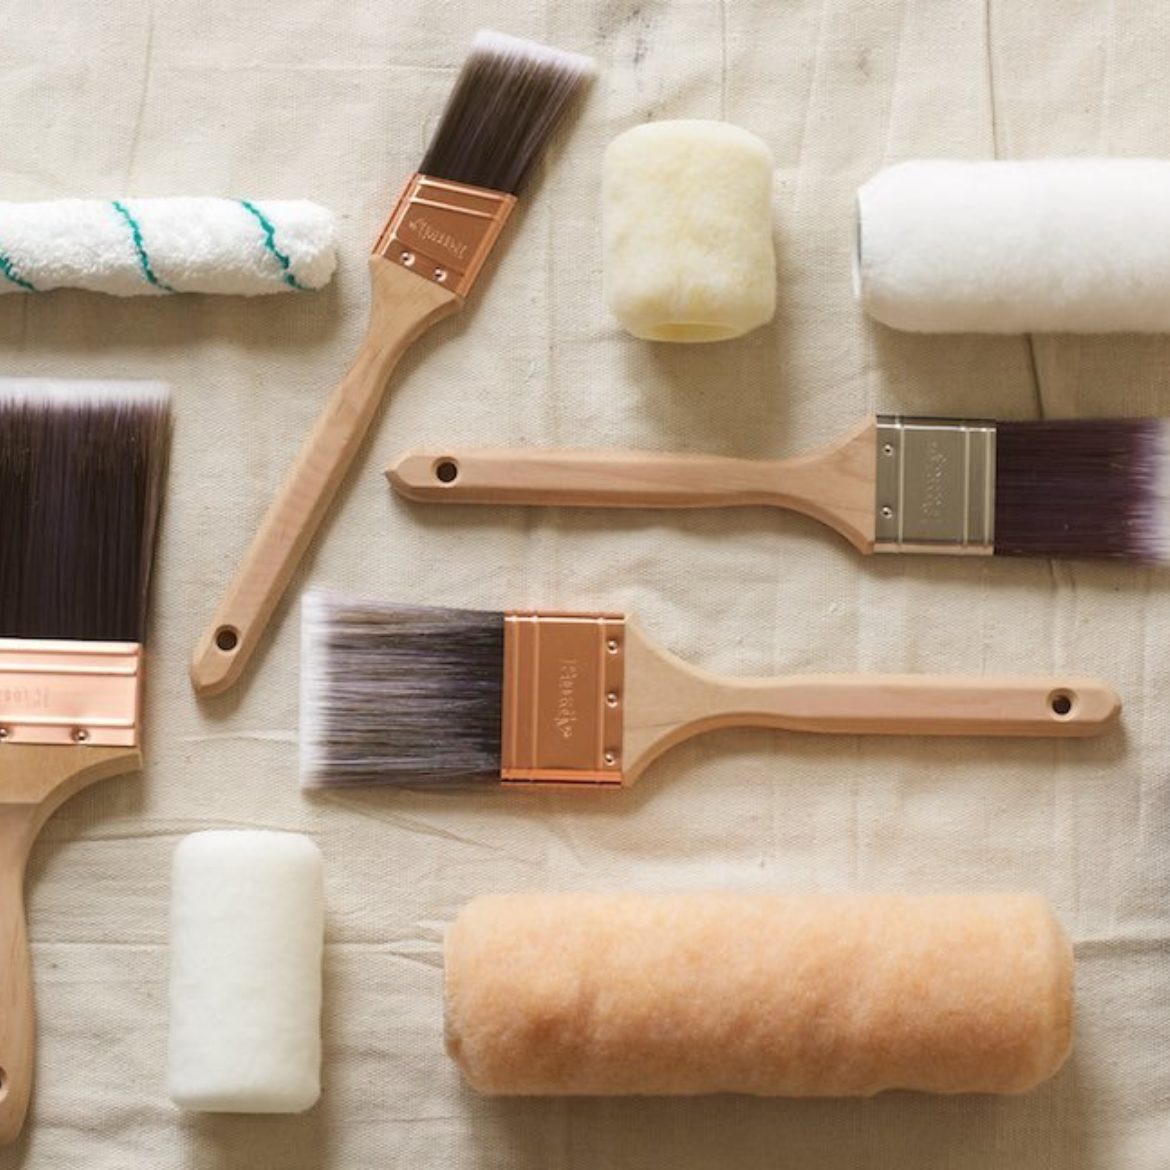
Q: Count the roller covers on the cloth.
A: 5